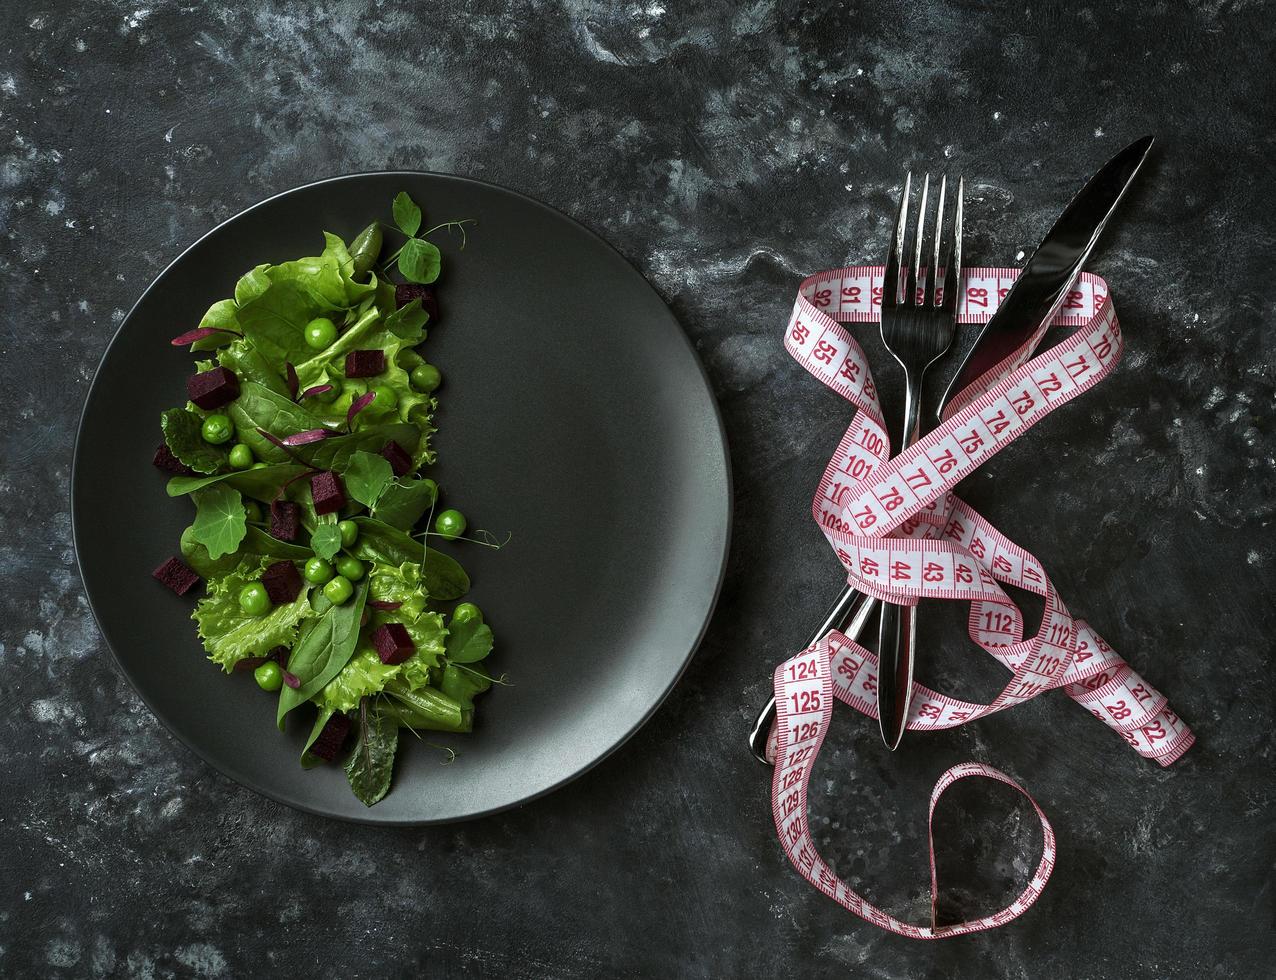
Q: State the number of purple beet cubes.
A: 11